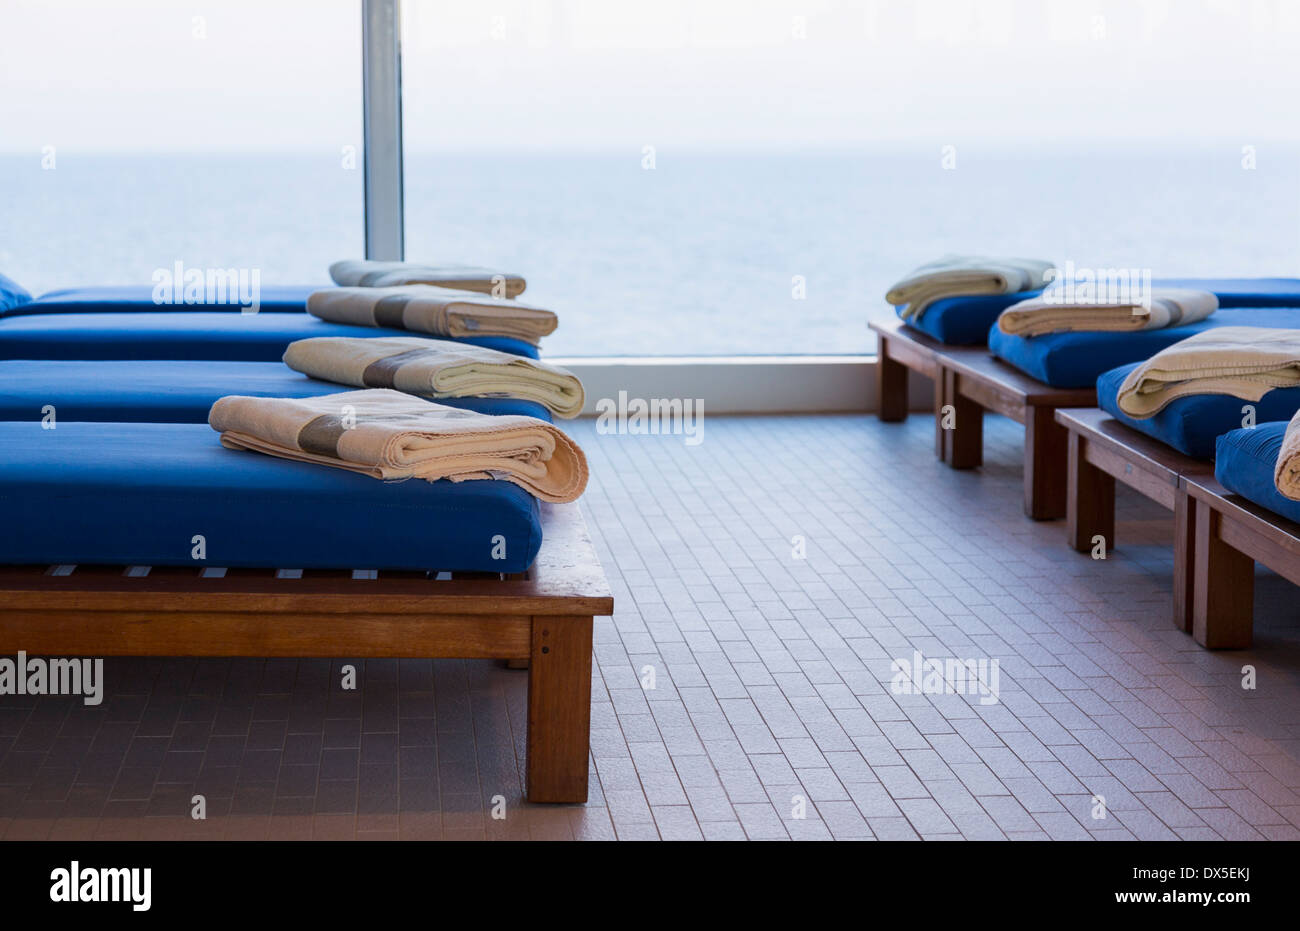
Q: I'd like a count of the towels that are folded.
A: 8